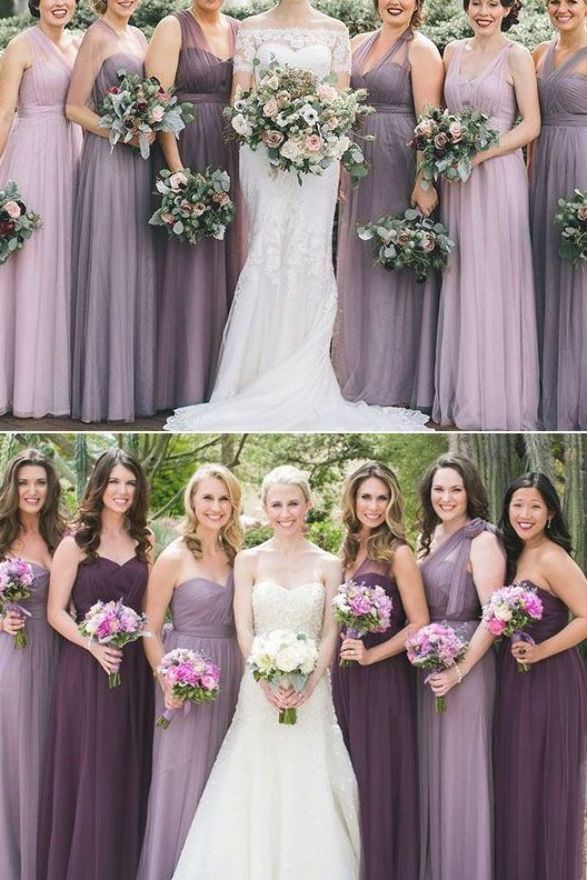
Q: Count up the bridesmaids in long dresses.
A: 12